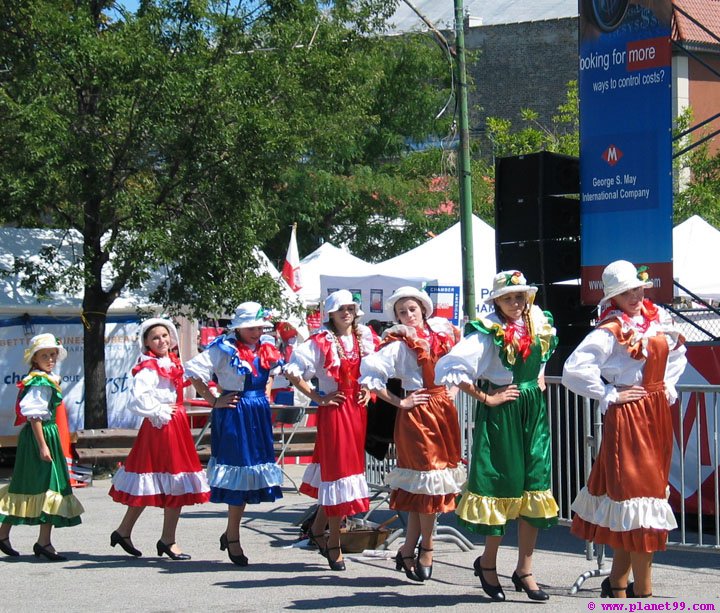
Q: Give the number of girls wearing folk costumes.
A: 7